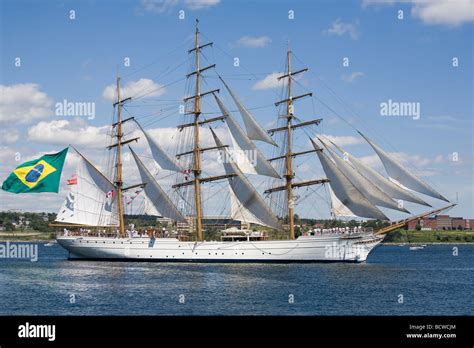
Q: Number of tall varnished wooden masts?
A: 3